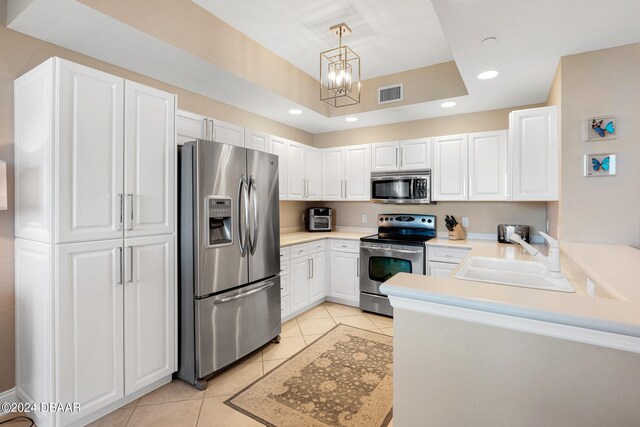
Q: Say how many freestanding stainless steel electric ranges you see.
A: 1